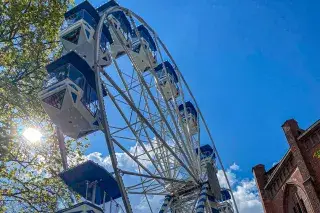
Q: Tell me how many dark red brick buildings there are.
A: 1